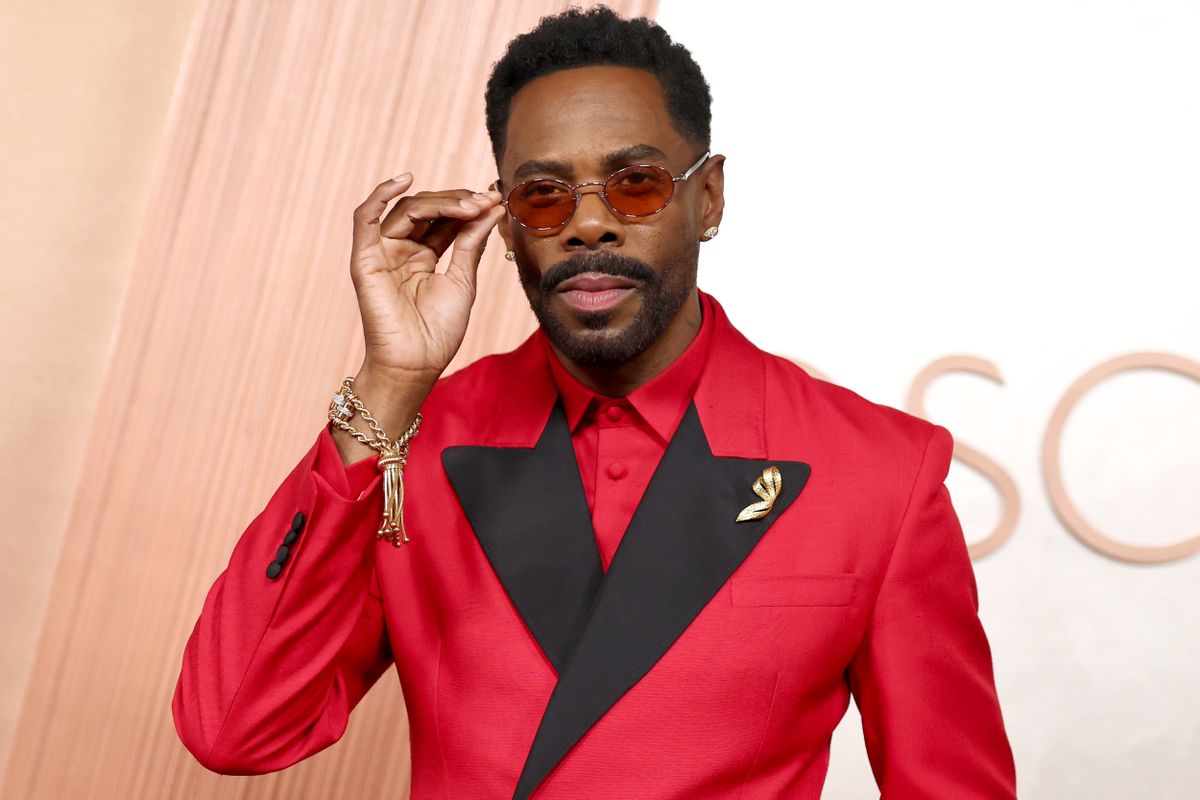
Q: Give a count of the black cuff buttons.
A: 4